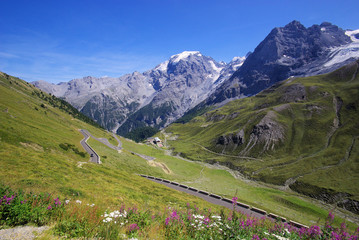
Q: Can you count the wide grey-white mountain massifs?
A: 2